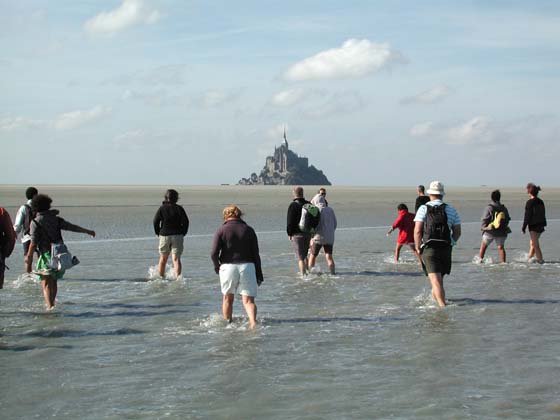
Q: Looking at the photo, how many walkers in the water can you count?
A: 12